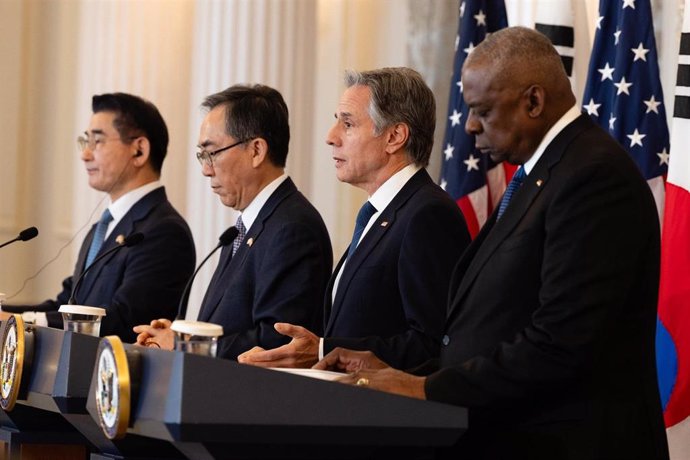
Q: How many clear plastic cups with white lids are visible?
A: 2